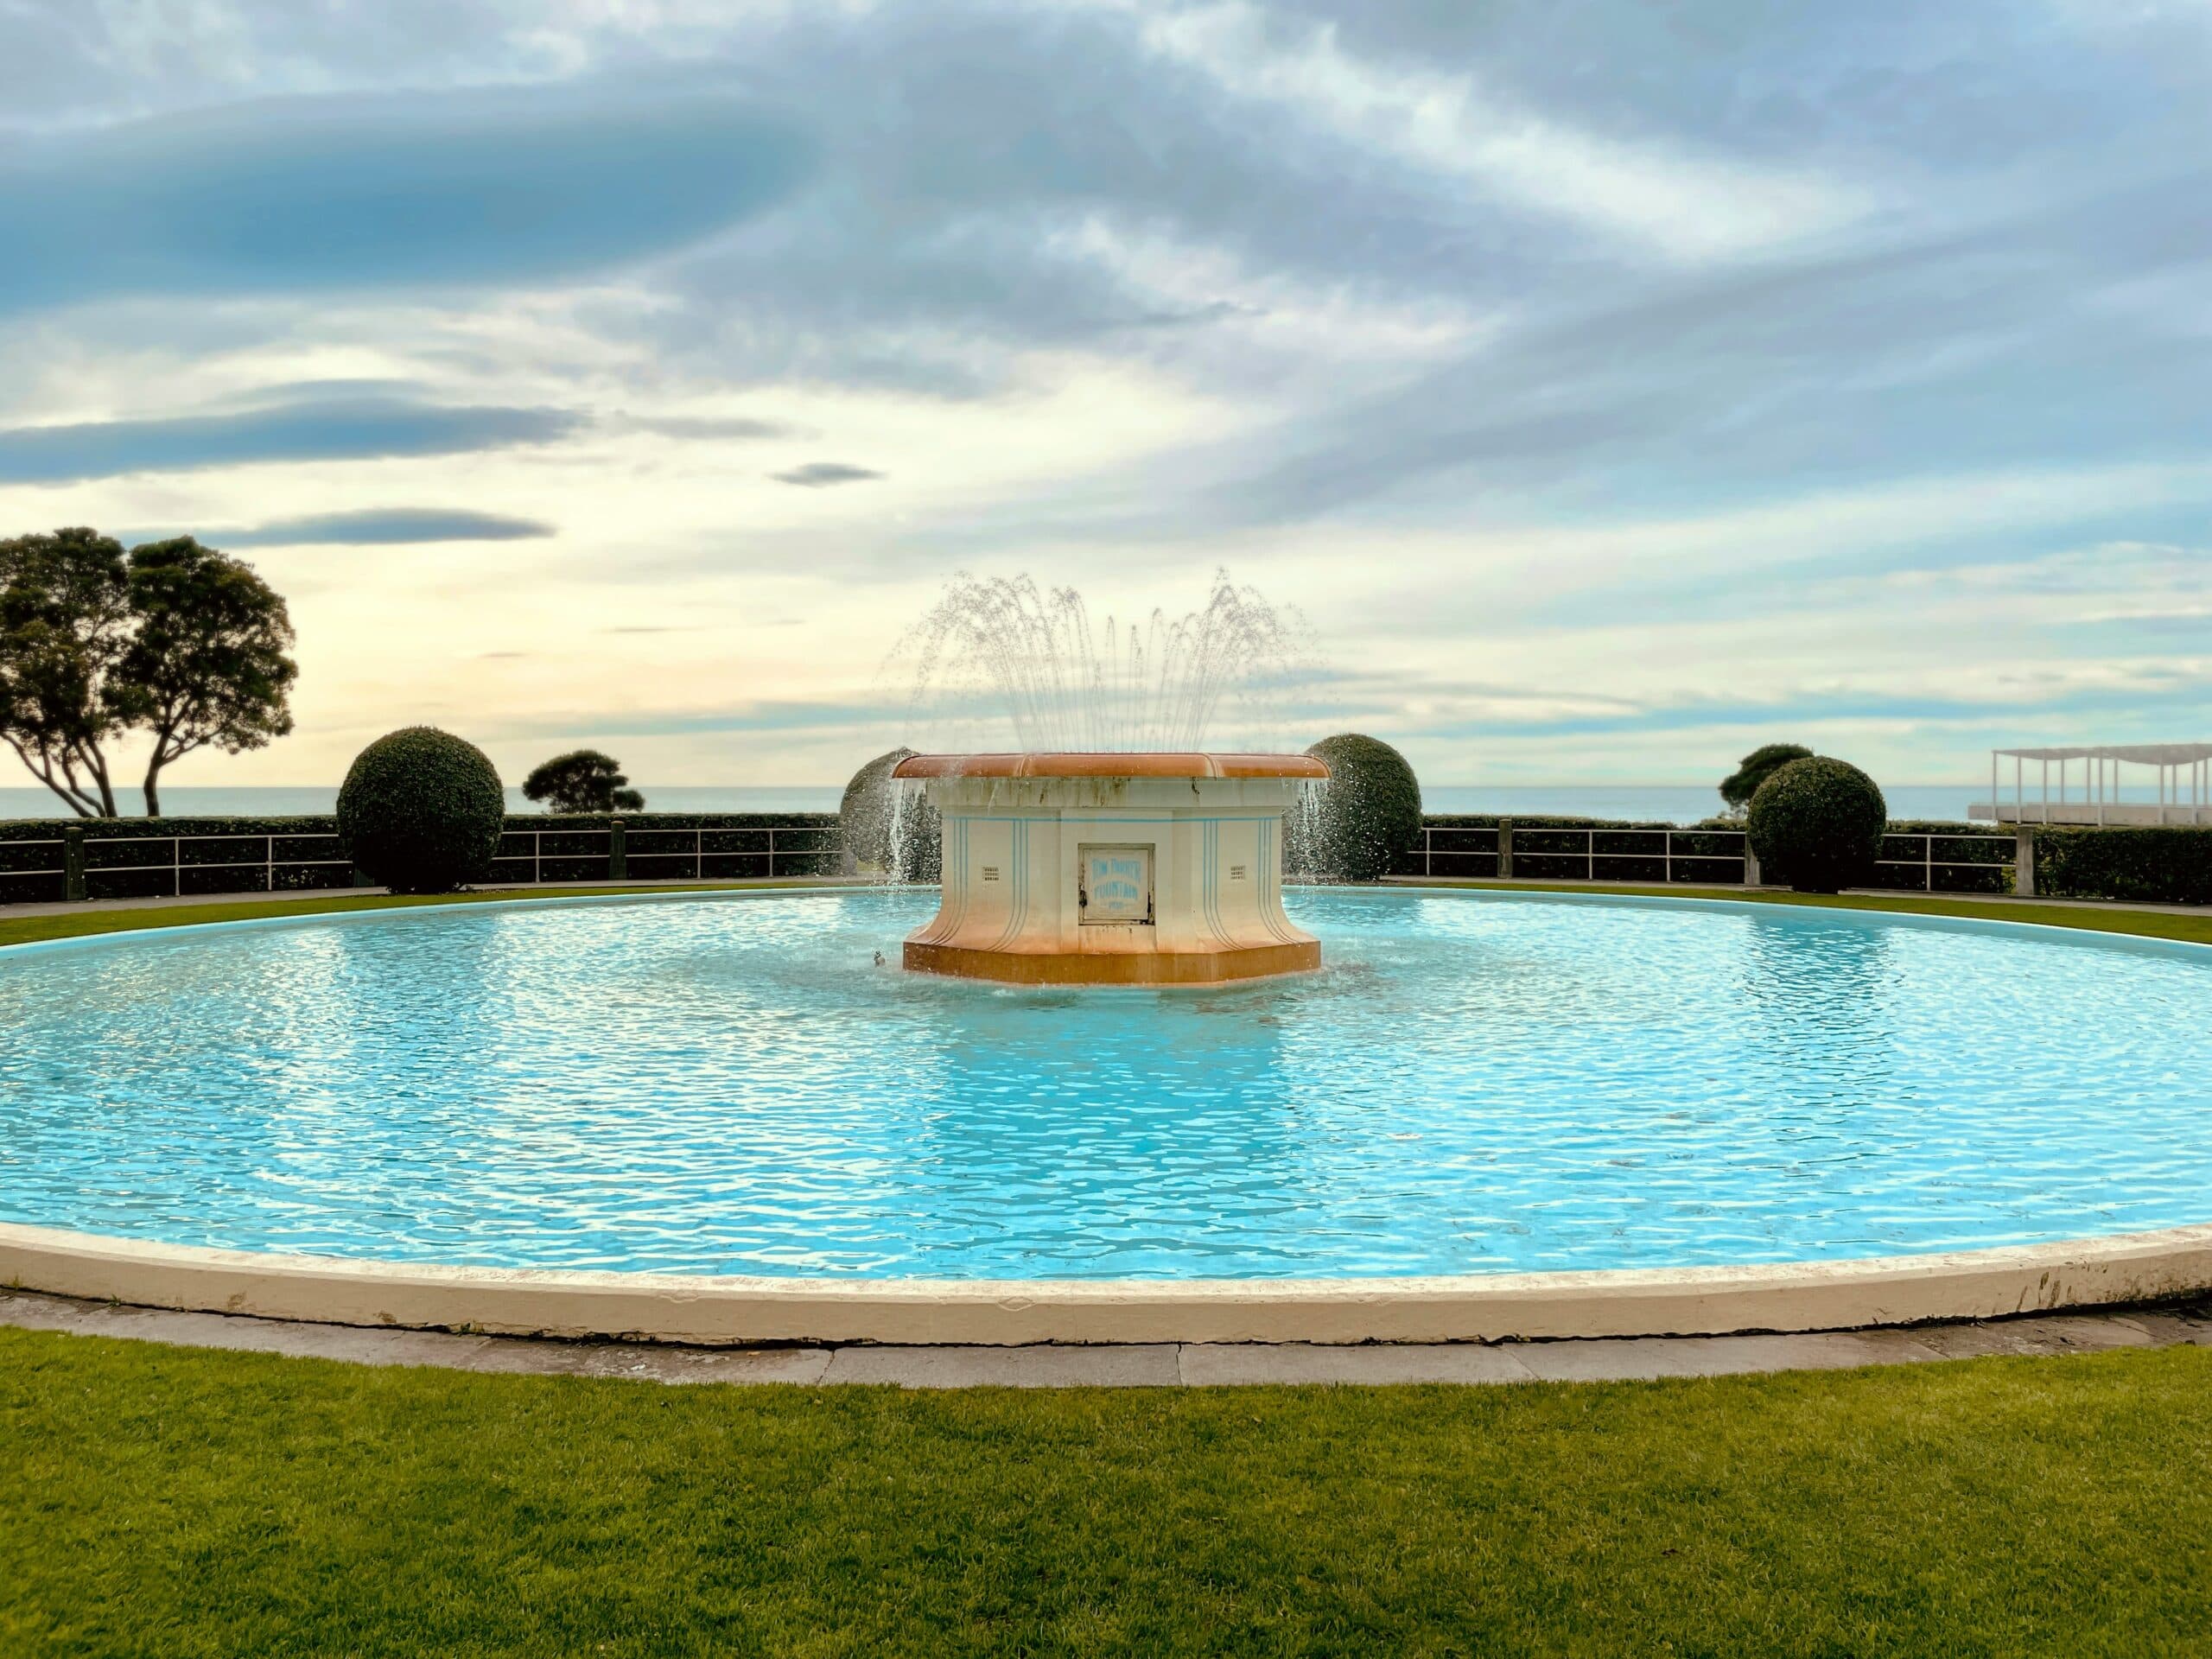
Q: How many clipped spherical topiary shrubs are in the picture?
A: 4